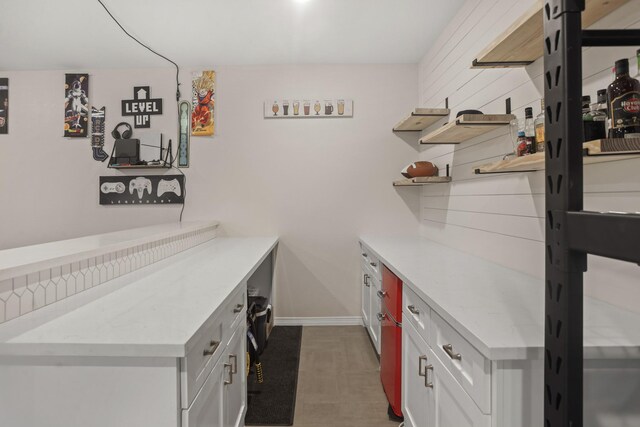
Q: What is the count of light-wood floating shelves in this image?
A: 5